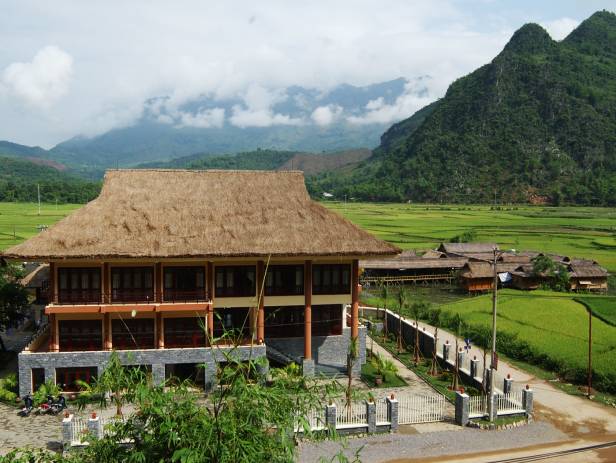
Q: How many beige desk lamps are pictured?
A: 0